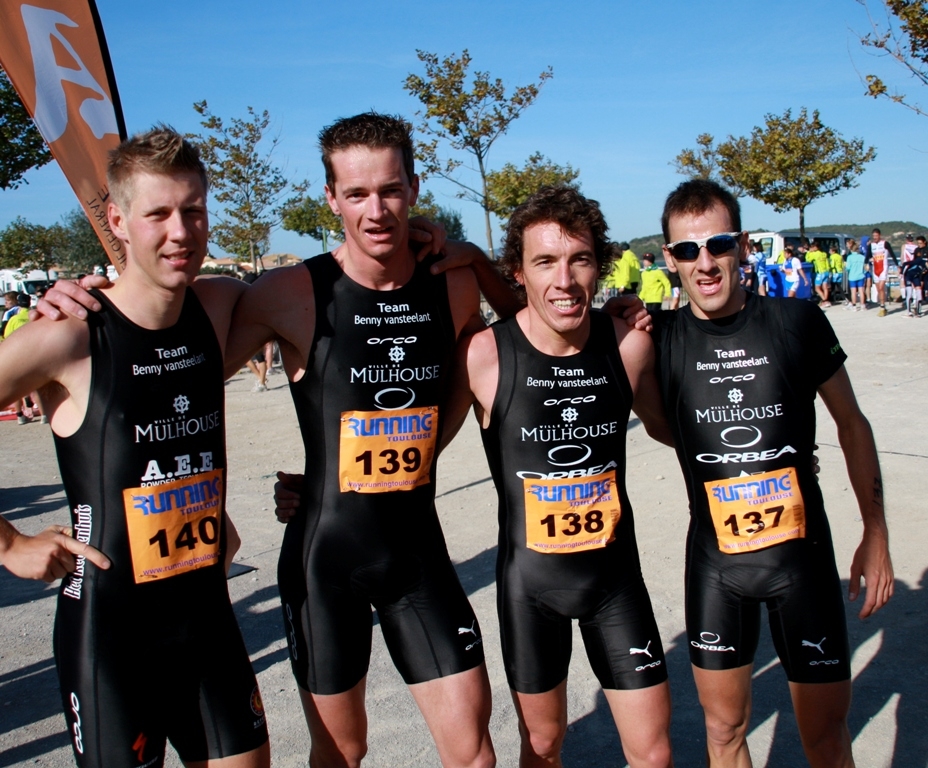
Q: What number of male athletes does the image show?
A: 4